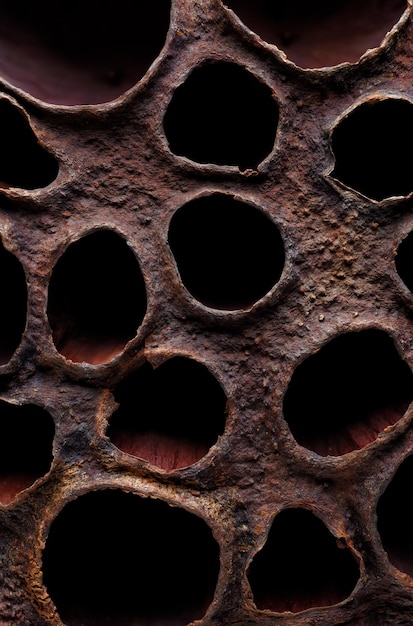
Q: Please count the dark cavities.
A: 15